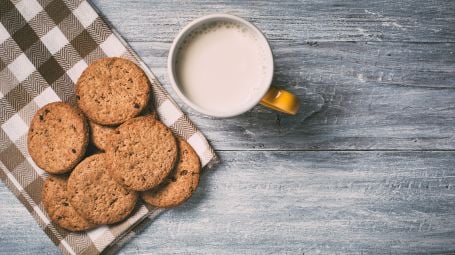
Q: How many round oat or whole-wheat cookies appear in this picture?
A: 7